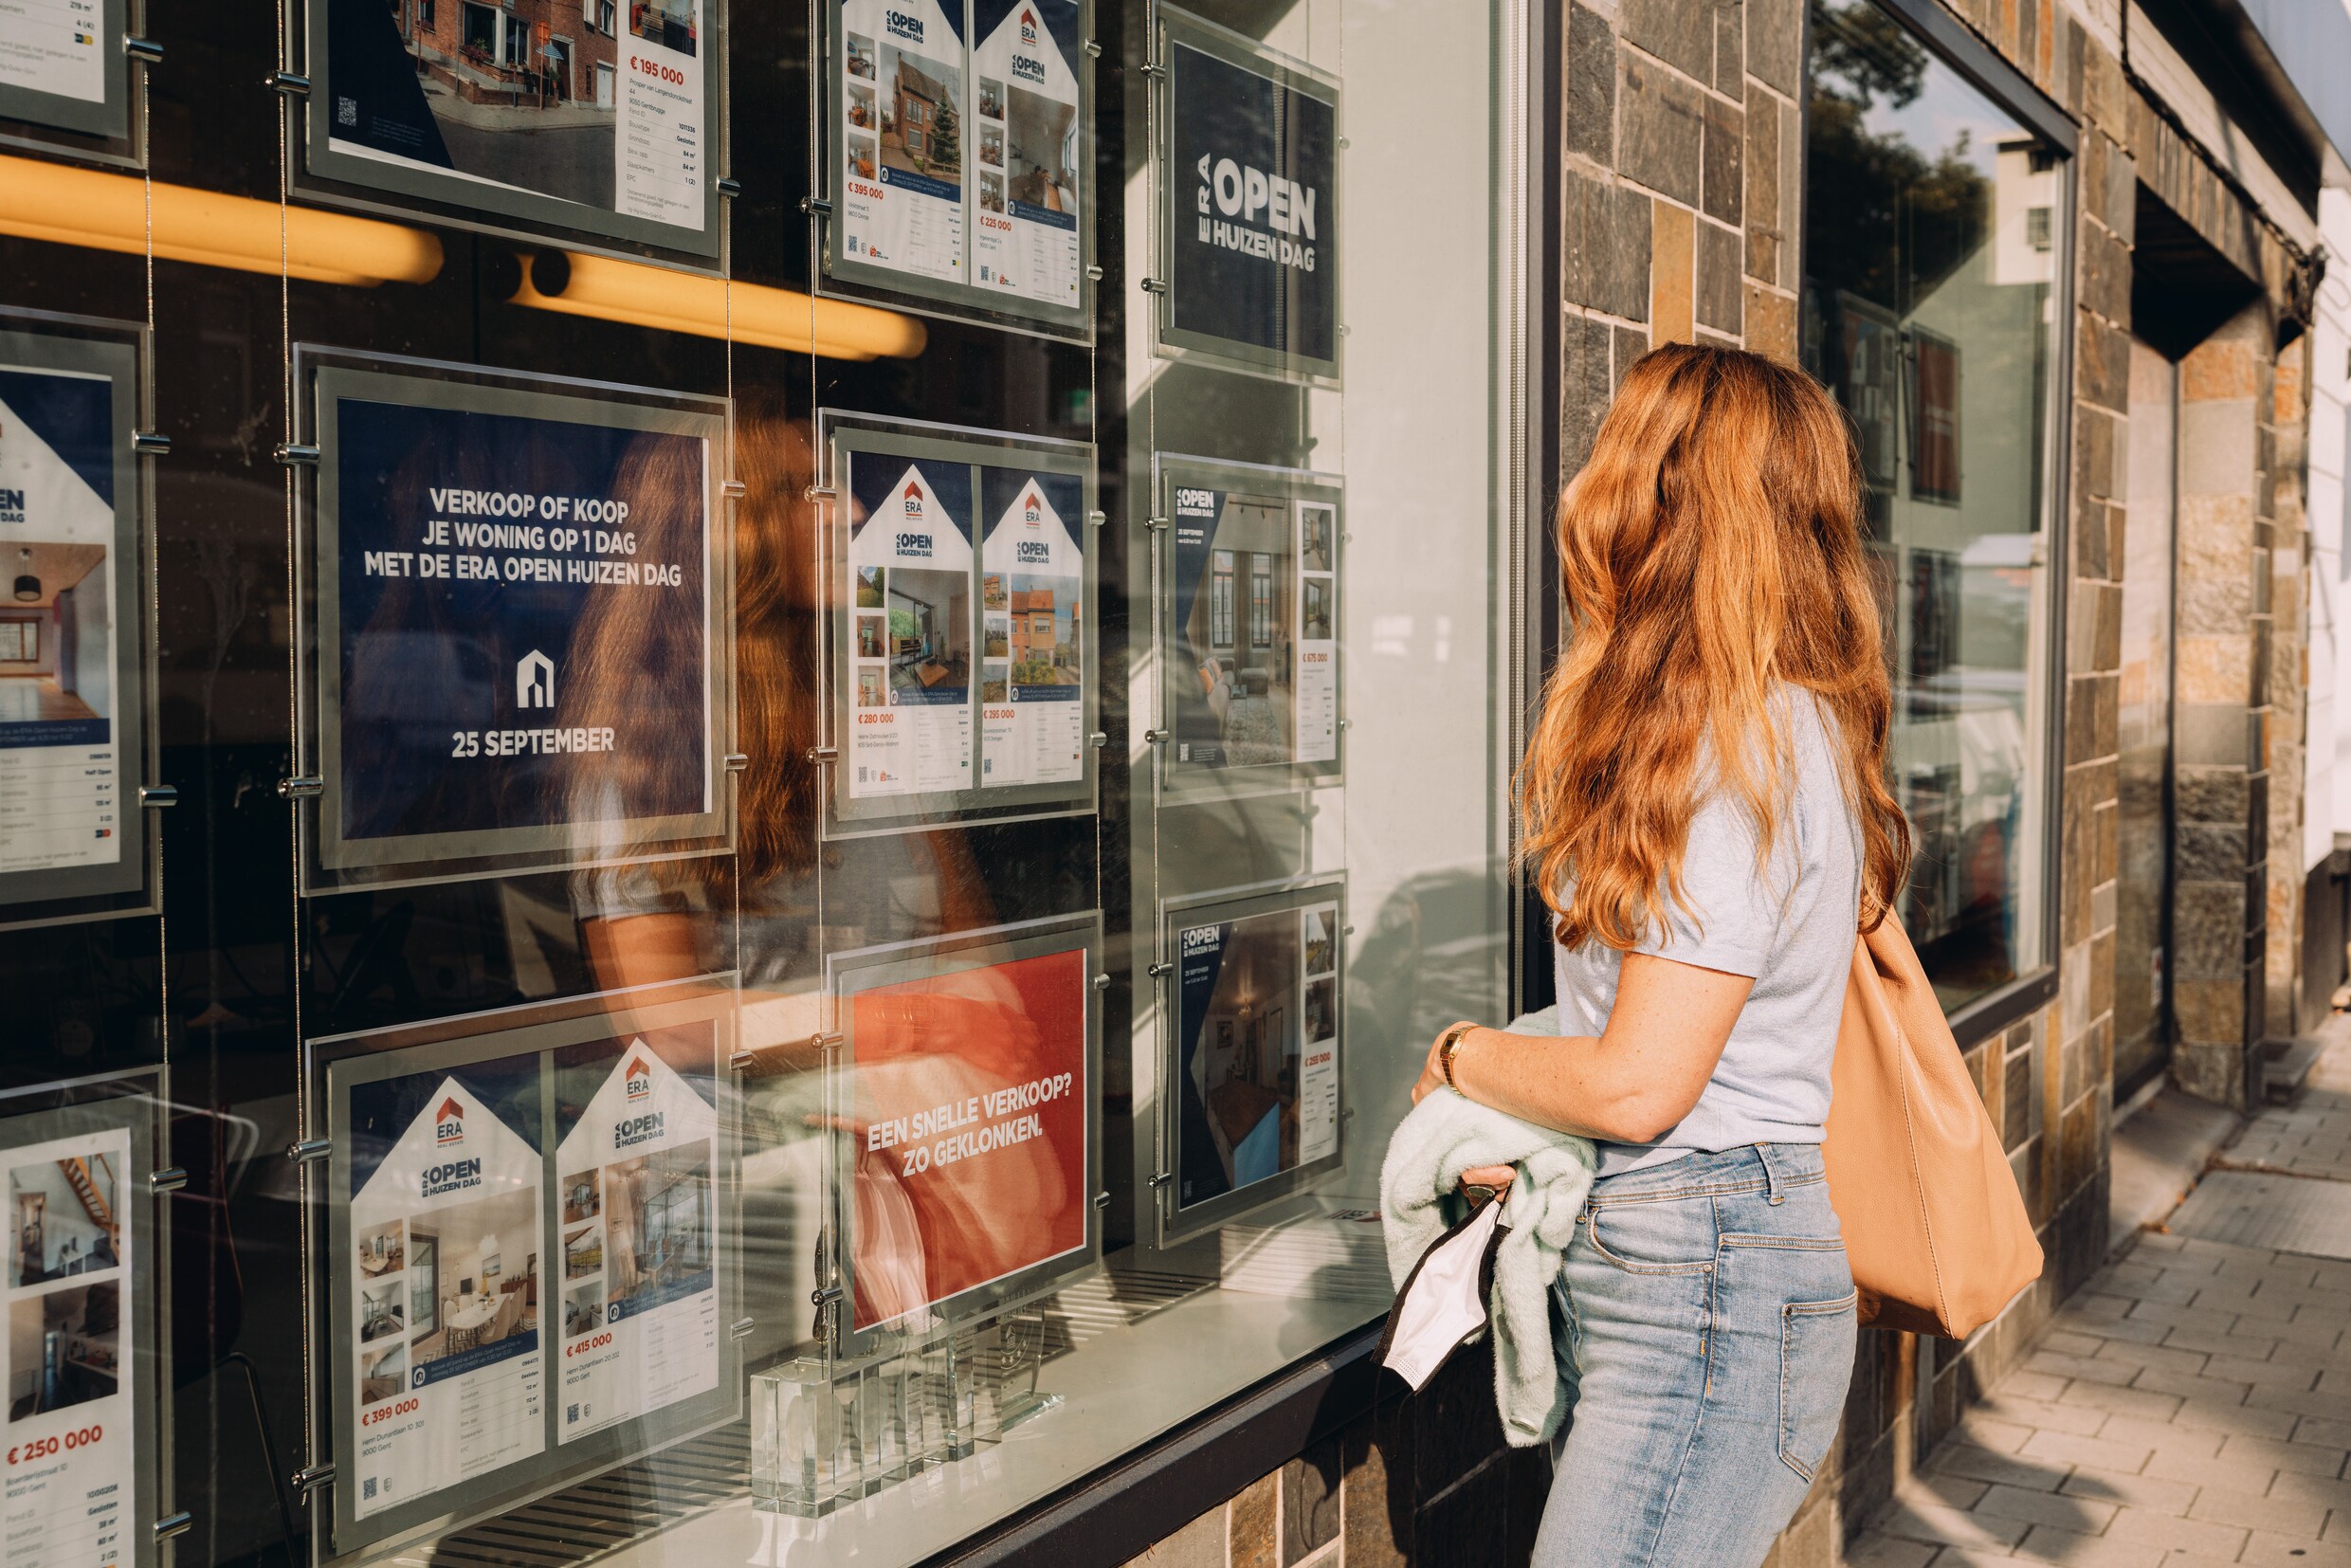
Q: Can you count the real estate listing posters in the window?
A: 12